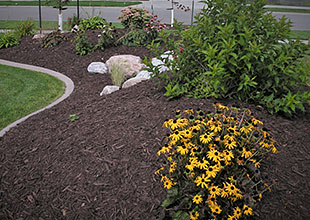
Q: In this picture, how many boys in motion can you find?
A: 0